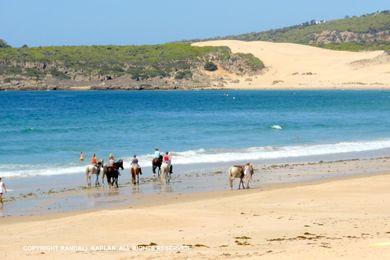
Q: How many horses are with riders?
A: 5